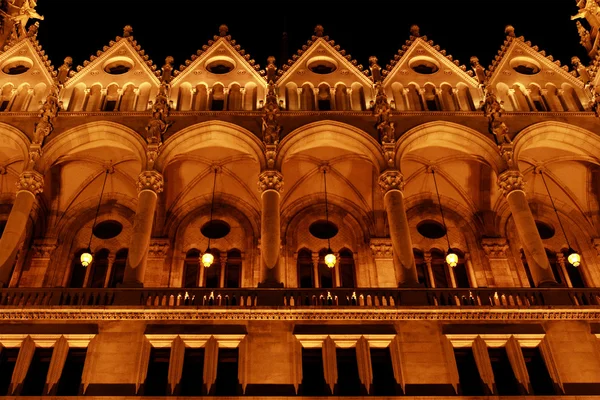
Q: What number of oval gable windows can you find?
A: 6